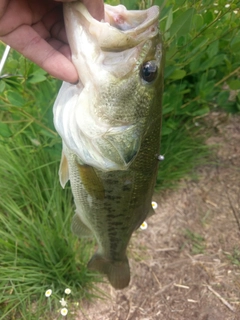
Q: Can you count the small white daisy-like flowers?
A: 6